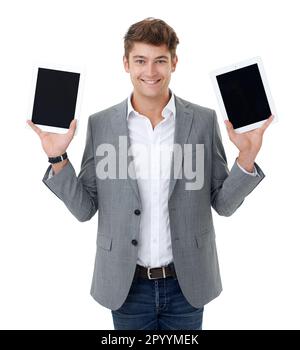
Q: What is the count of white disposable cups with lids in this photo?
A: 0